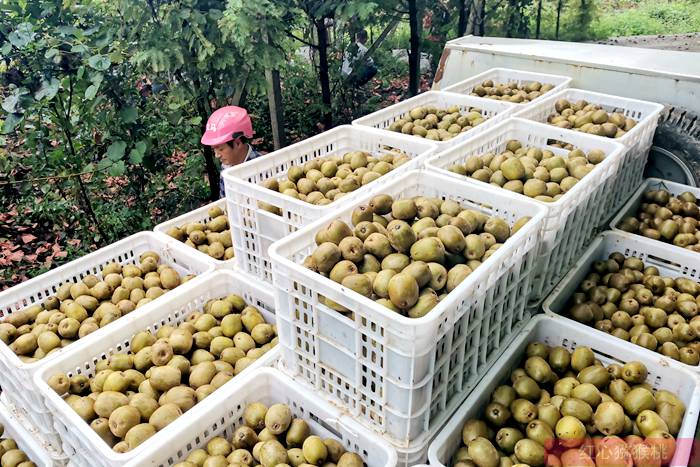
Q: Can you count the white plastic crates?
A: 14